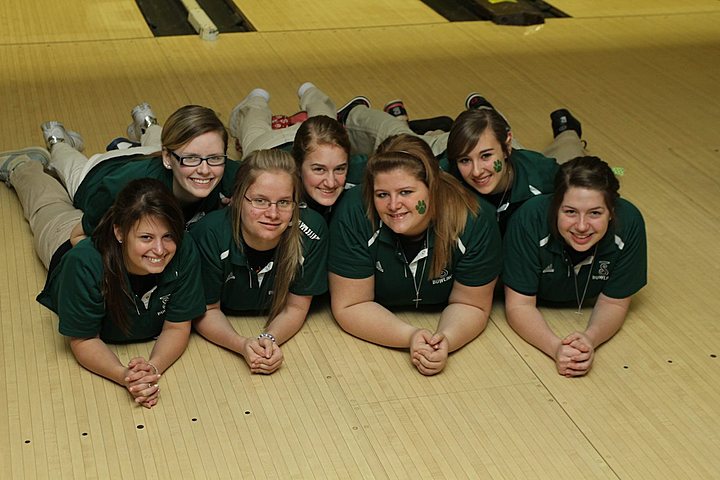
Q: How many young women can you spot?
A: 7